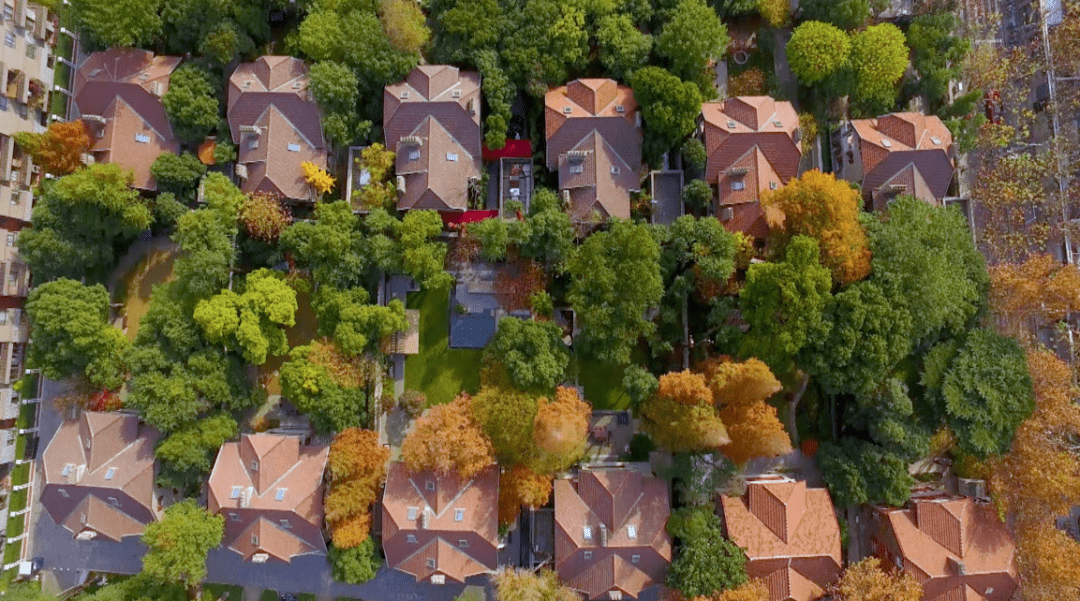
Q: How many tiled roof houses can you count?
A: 12